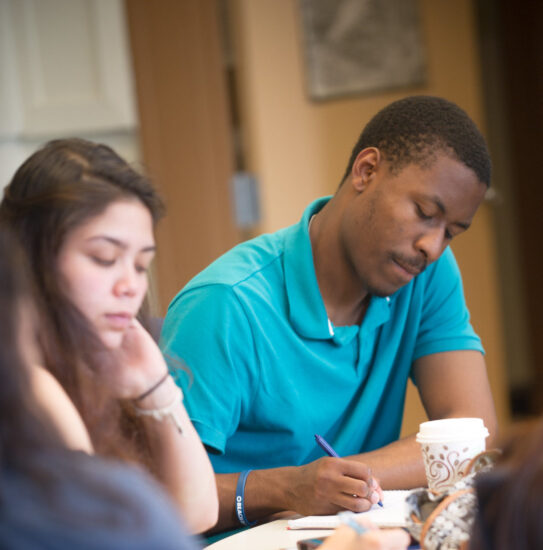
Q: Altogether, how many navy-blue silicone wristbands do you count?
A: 1